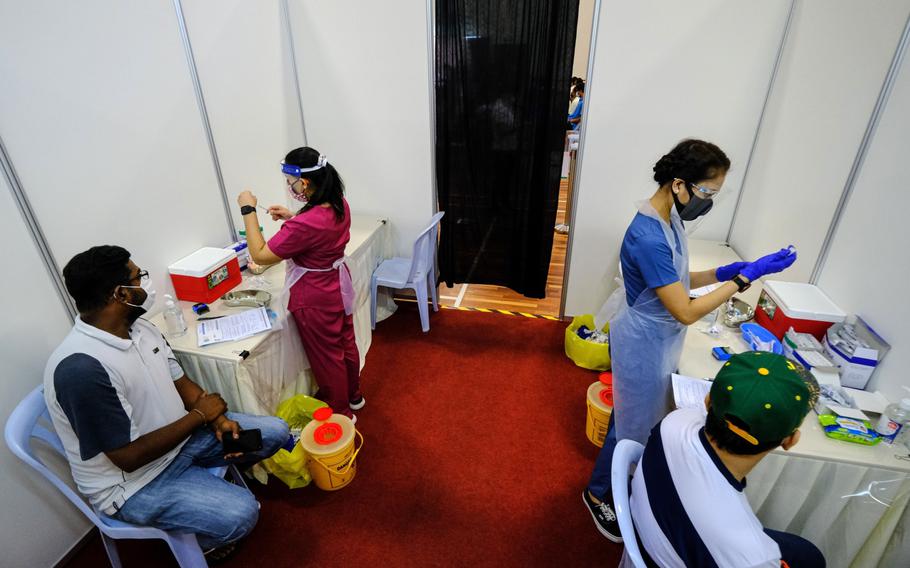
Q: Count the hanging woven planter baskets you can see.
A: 0